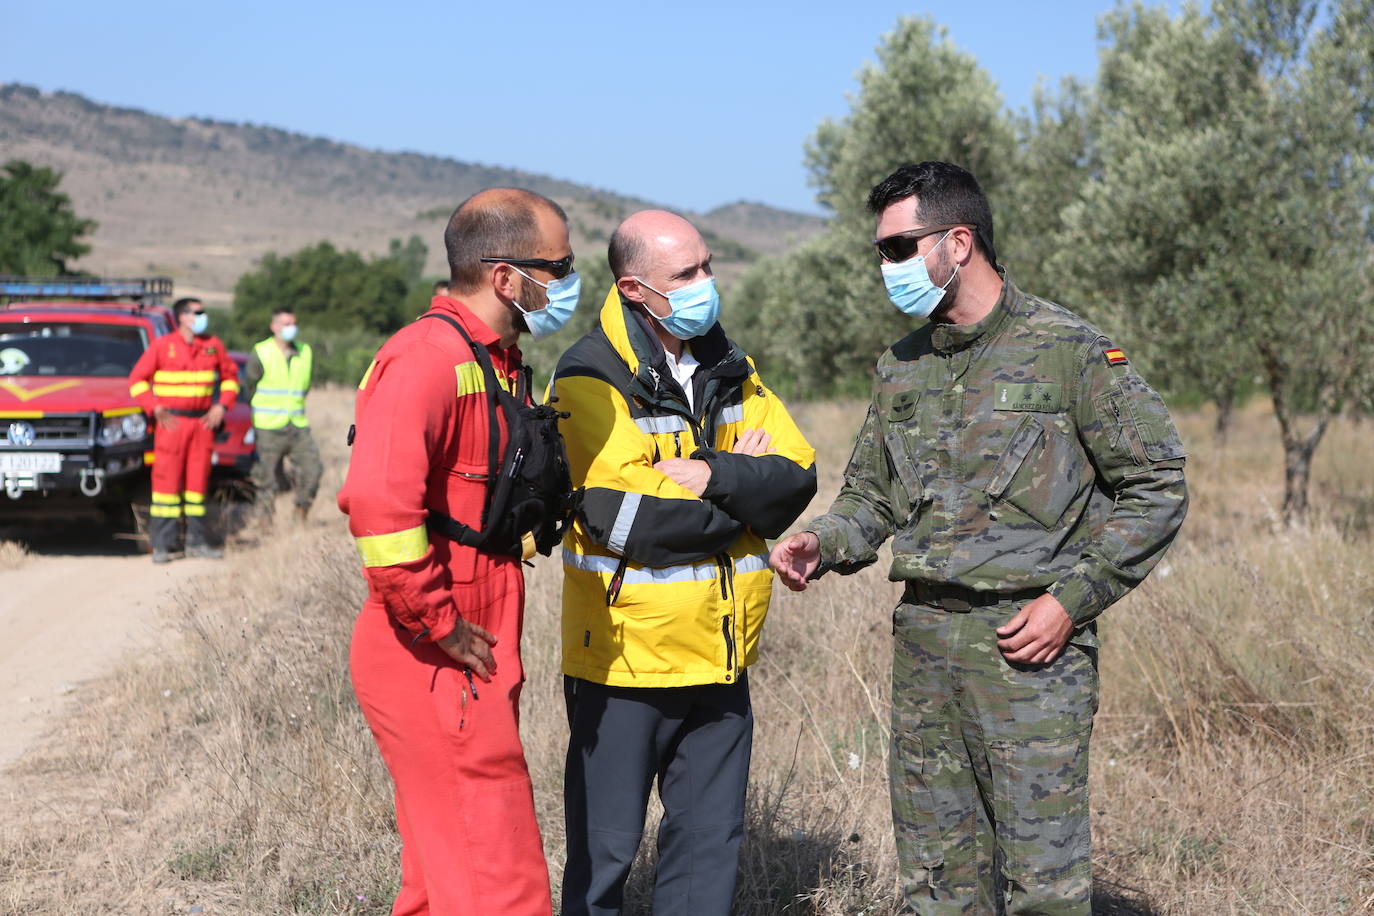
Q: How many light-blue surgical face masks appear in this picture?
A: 5